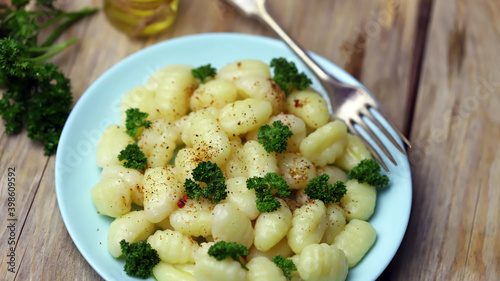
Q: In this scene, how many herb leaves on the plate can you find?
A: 12